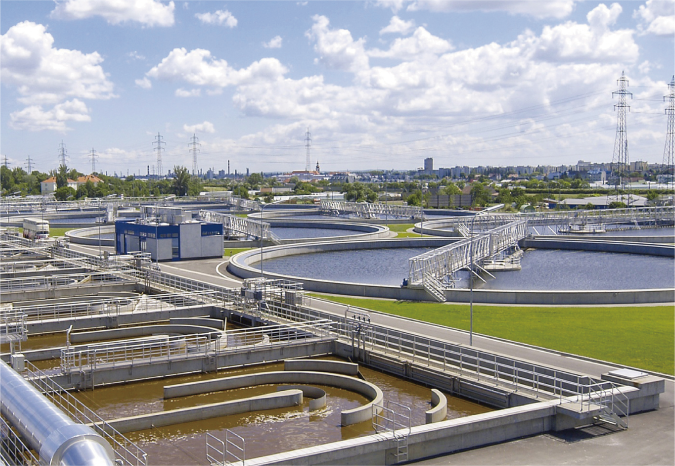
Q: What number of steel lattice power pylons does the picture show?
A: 9